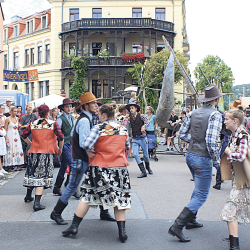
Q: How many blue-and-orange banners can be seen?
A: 1